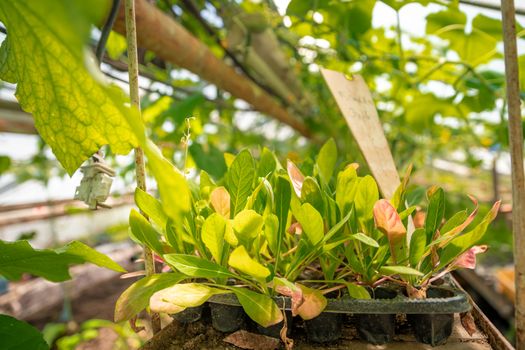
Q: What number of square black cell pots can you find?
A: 6